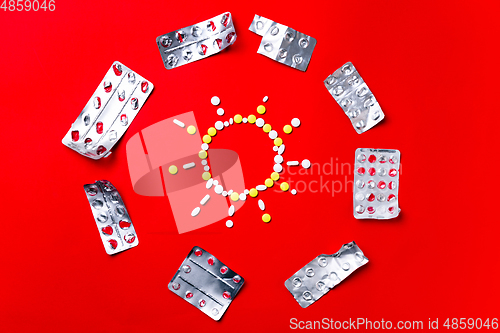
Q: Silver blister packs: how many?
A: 8